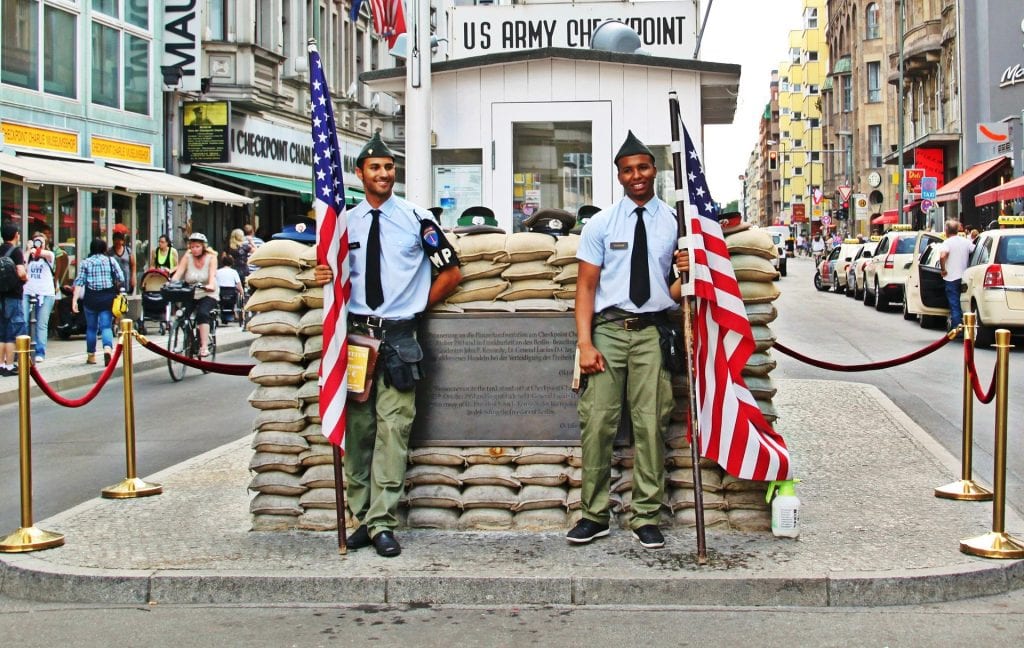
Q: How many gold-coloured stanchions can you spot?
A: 4